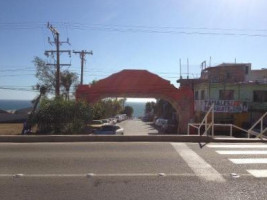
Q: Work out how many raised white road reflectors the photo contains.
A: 4